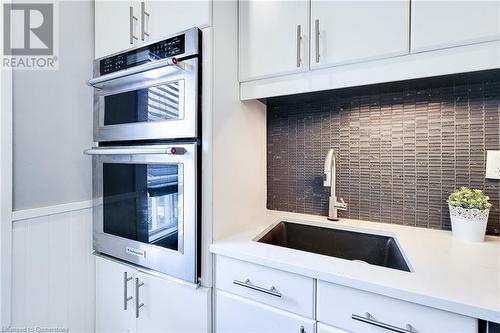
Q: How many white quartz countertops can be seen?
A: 1